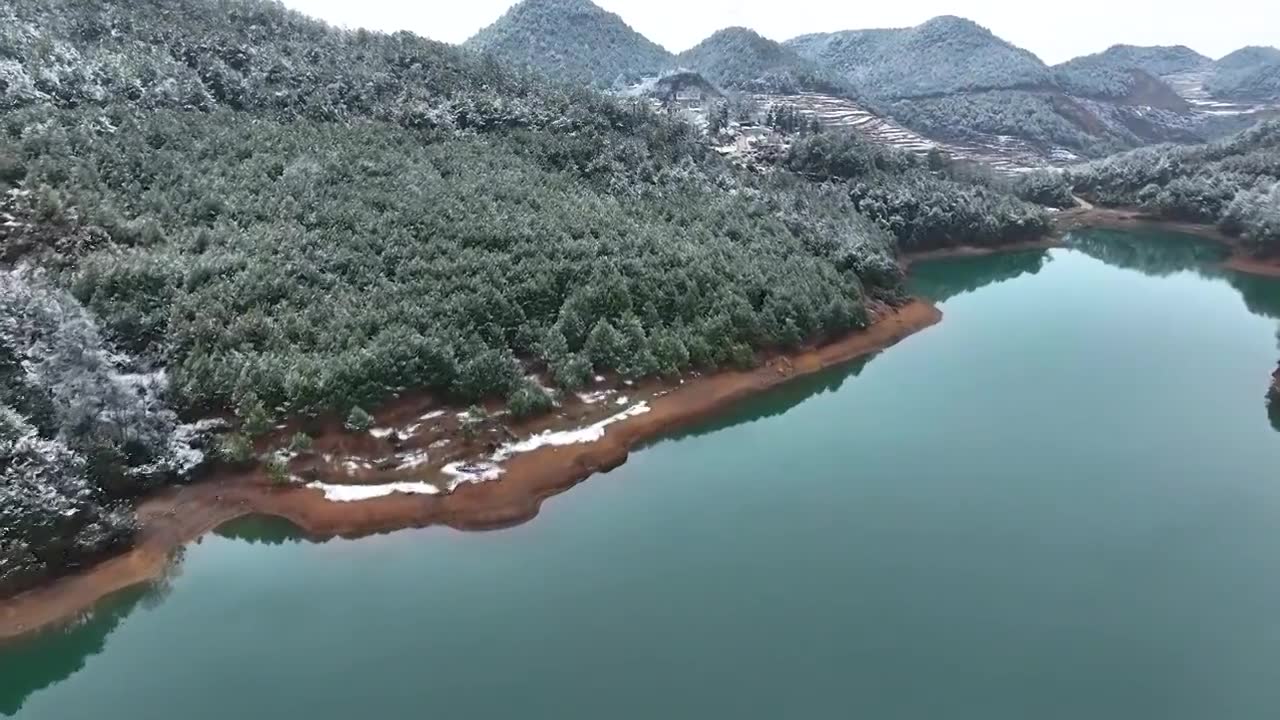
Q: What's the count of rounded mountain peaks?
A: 5